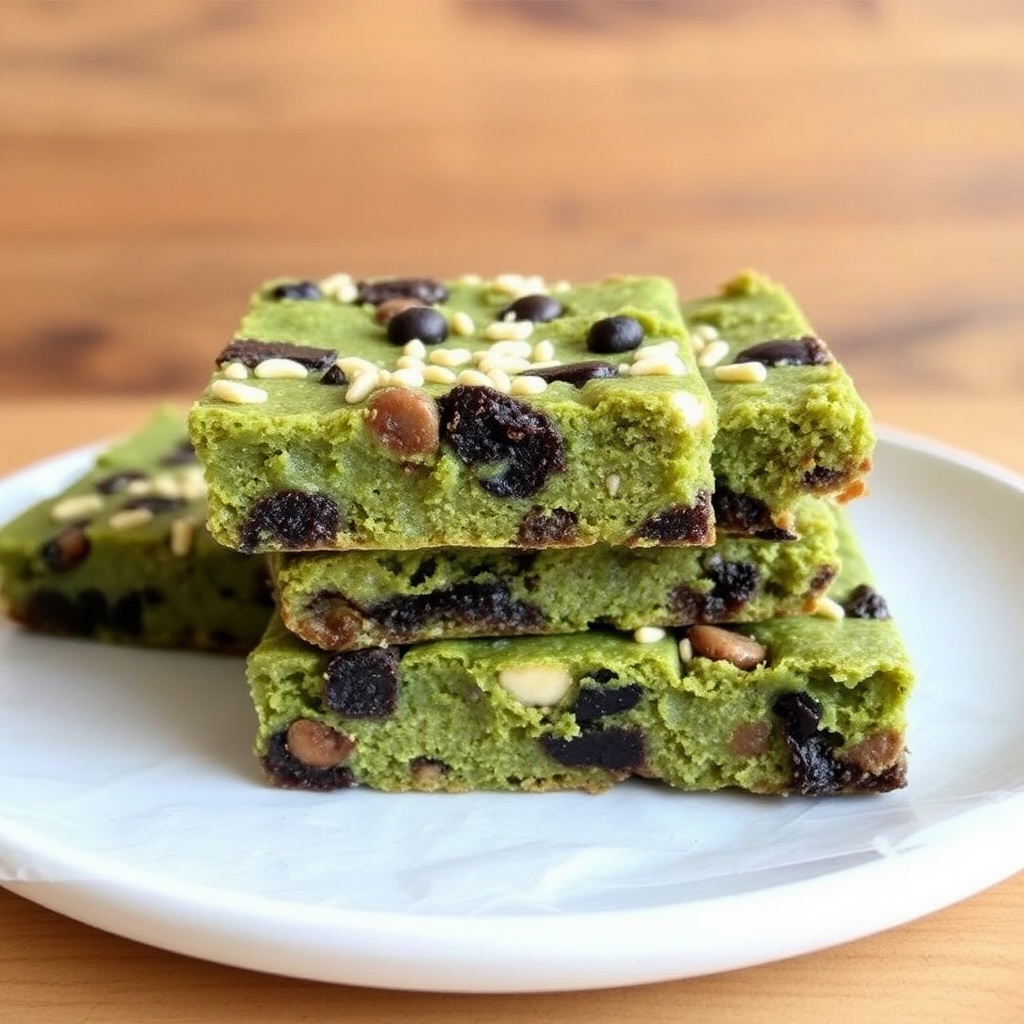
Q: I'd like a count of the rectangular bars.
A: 5